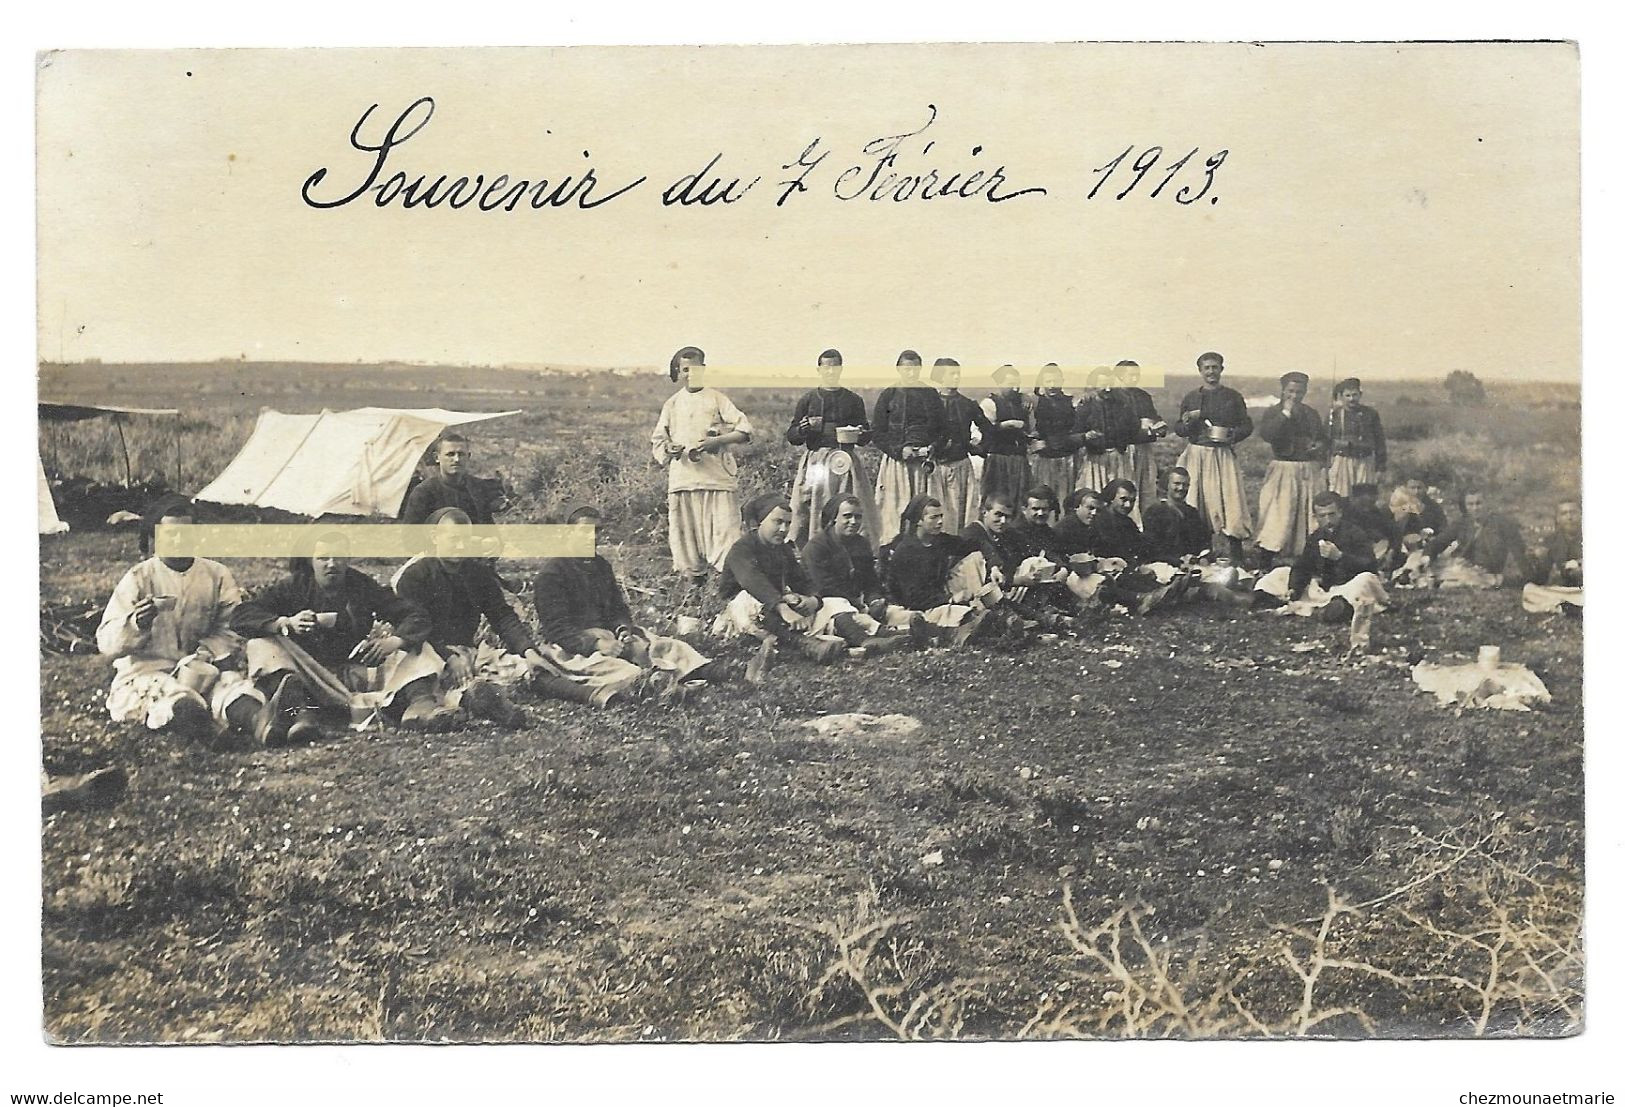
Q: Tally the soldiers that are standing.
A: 11